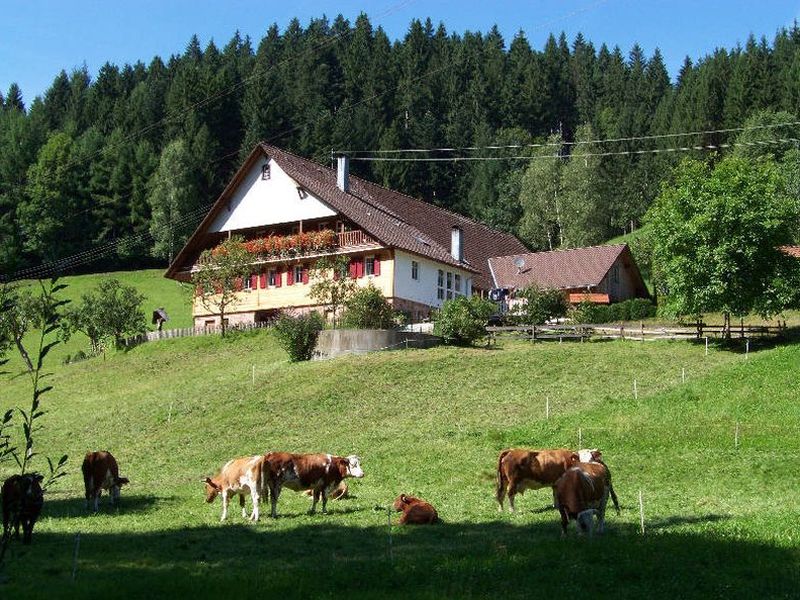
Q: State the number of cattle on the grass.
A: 8